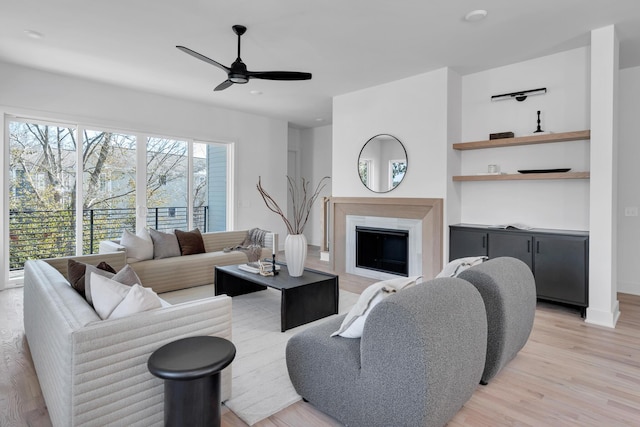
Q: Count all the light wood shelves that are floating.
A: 2